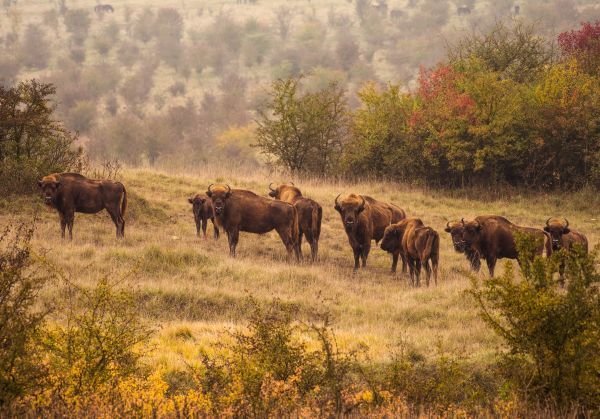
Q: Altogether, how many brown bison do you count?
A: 9